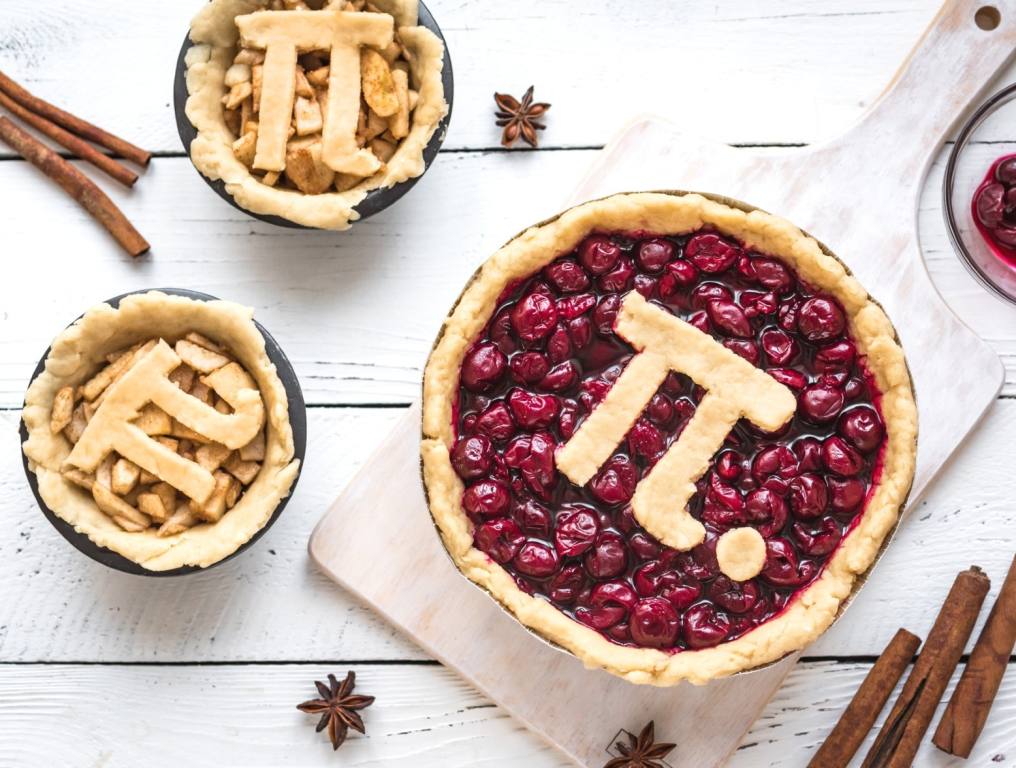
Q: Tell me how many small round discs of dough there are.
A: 1